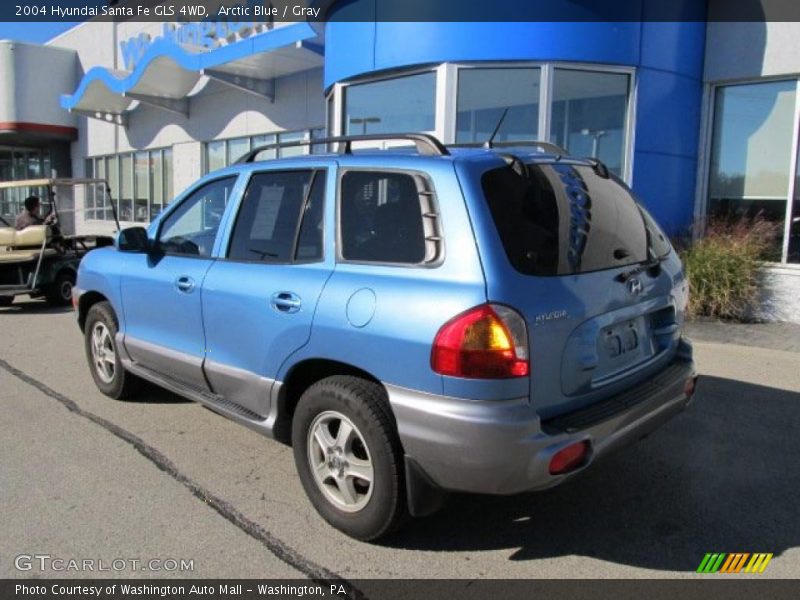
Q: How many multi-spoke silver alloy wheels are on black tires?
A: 2